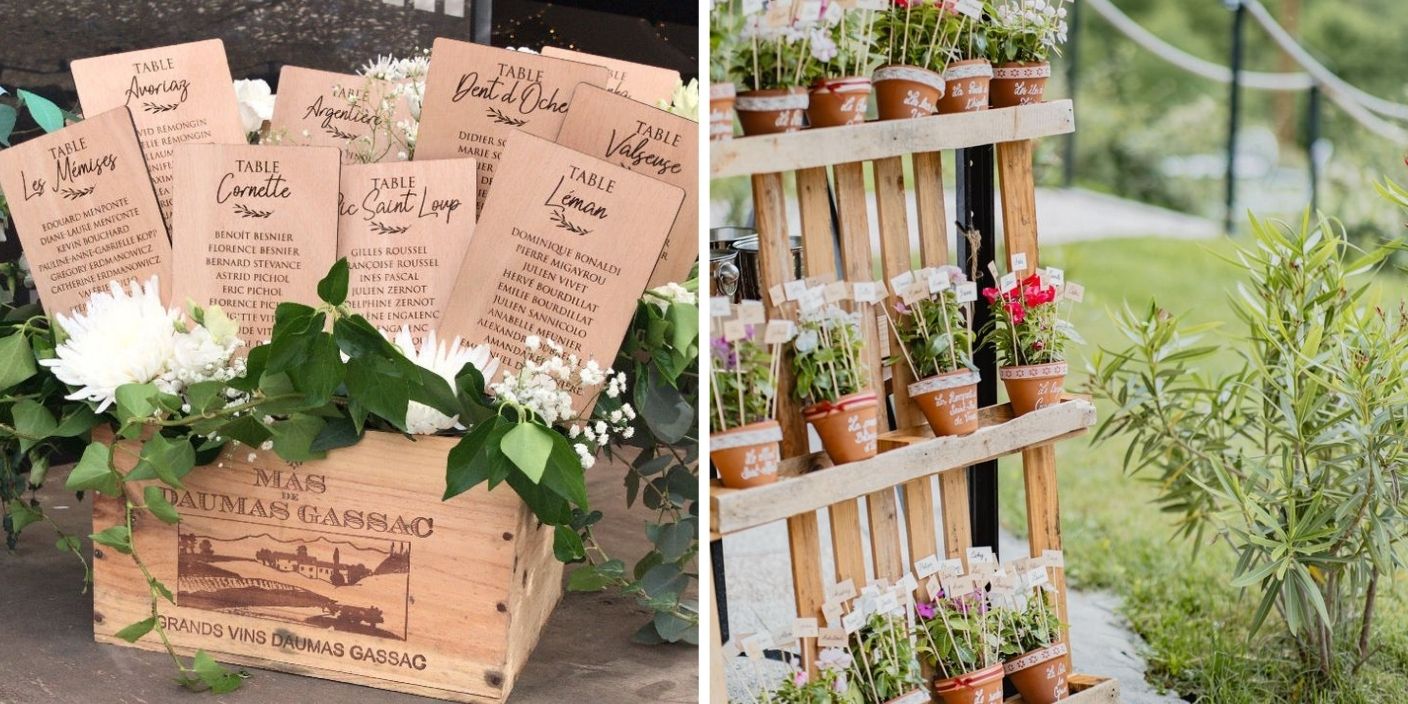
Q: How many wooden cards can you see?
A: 9